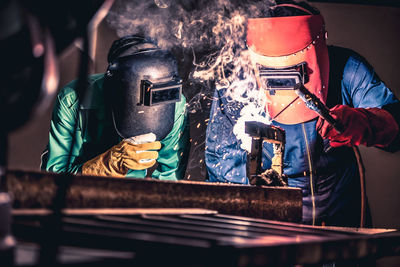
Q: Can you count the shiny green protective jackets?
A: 1